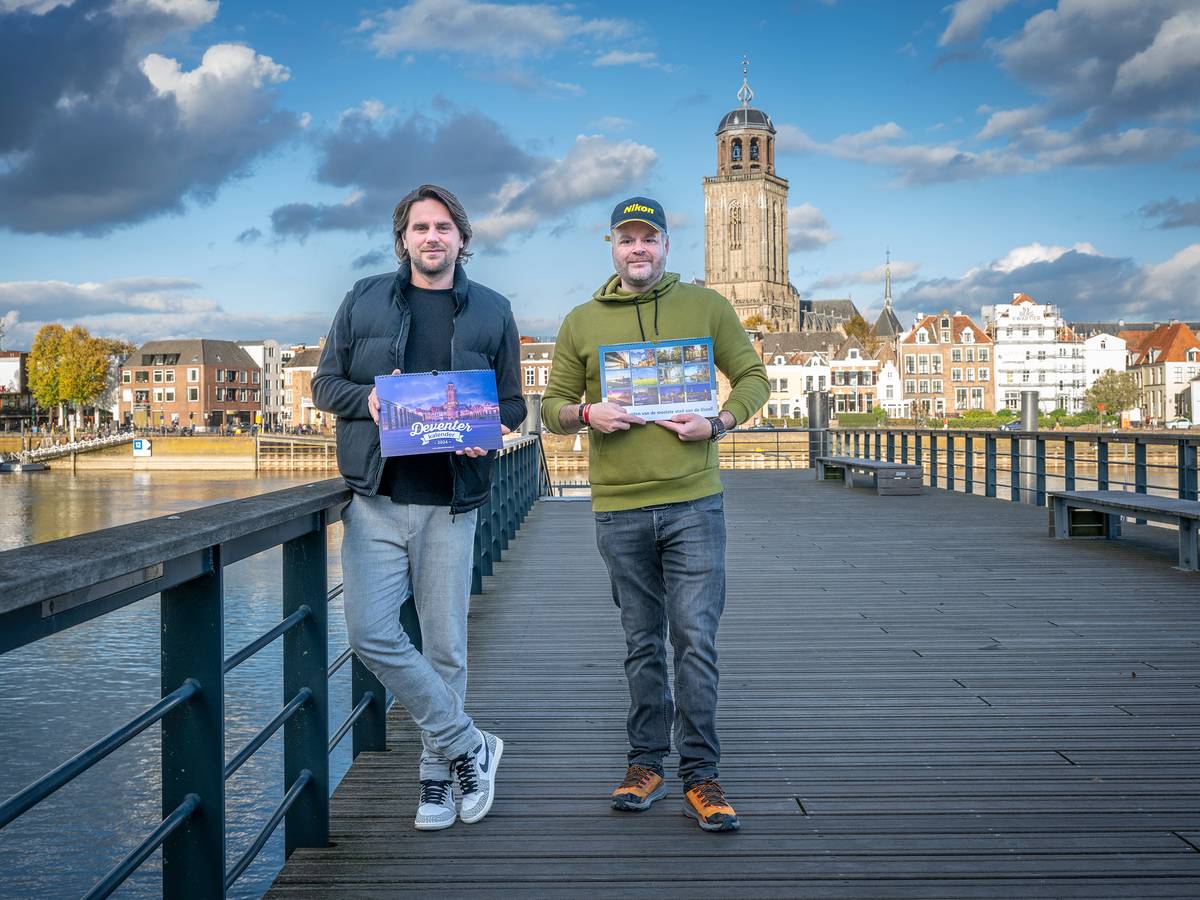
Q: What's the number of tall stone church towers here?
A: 1